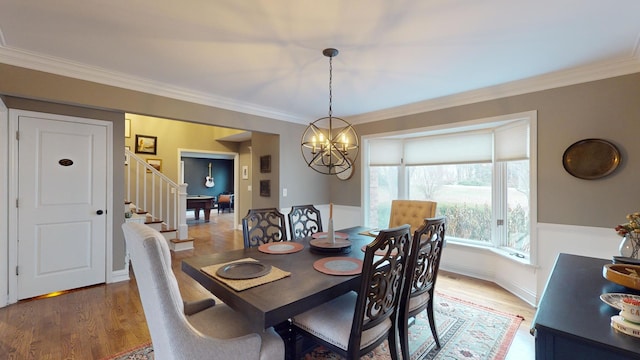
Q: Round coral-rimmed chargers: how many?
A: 4